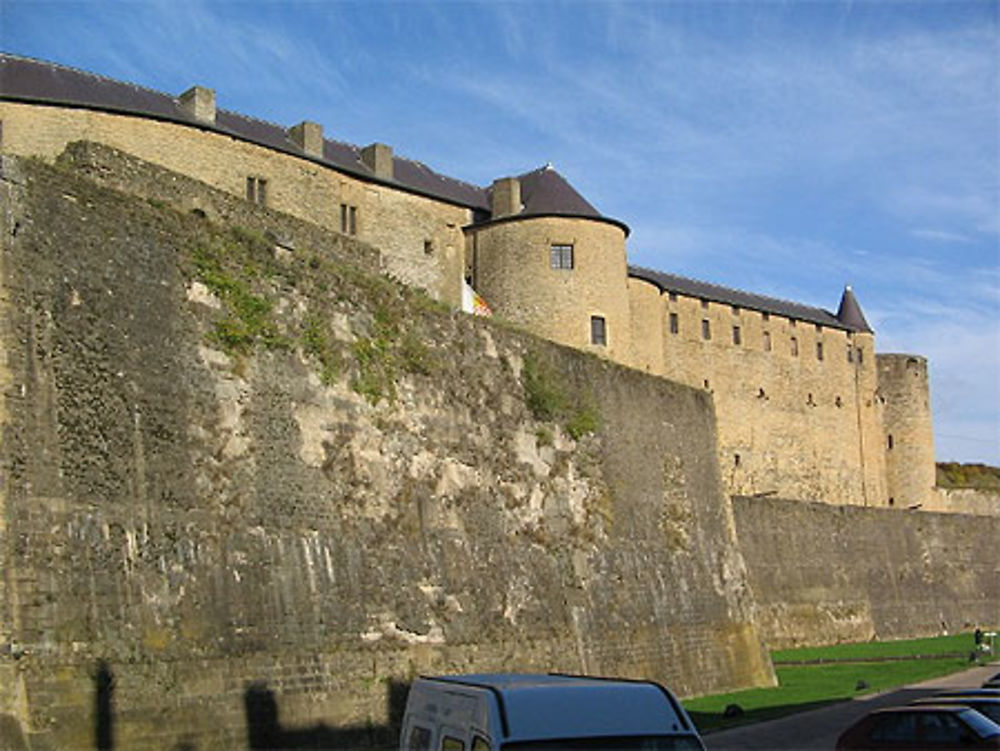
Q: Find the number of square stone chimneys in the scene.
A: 4